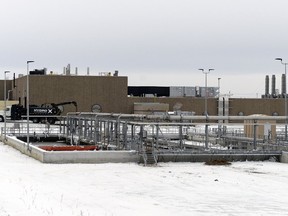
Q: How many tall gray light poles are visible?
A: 5